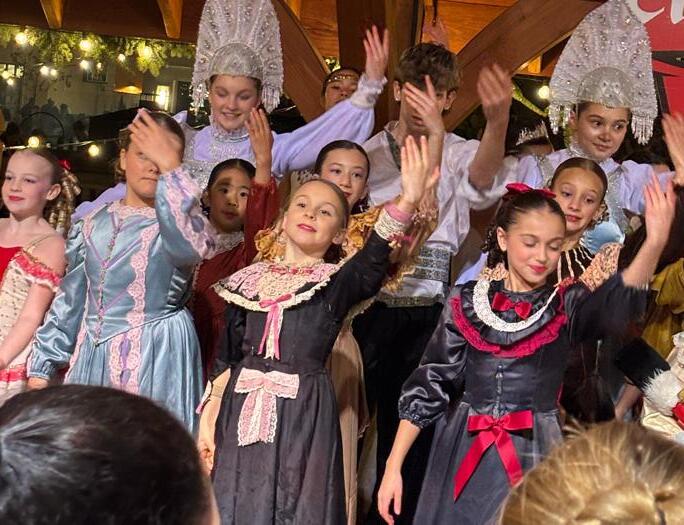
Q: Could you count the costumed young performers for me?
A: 11